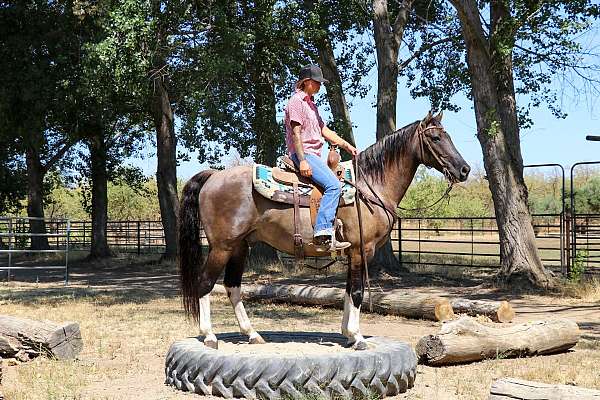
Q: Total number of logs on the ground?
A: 5